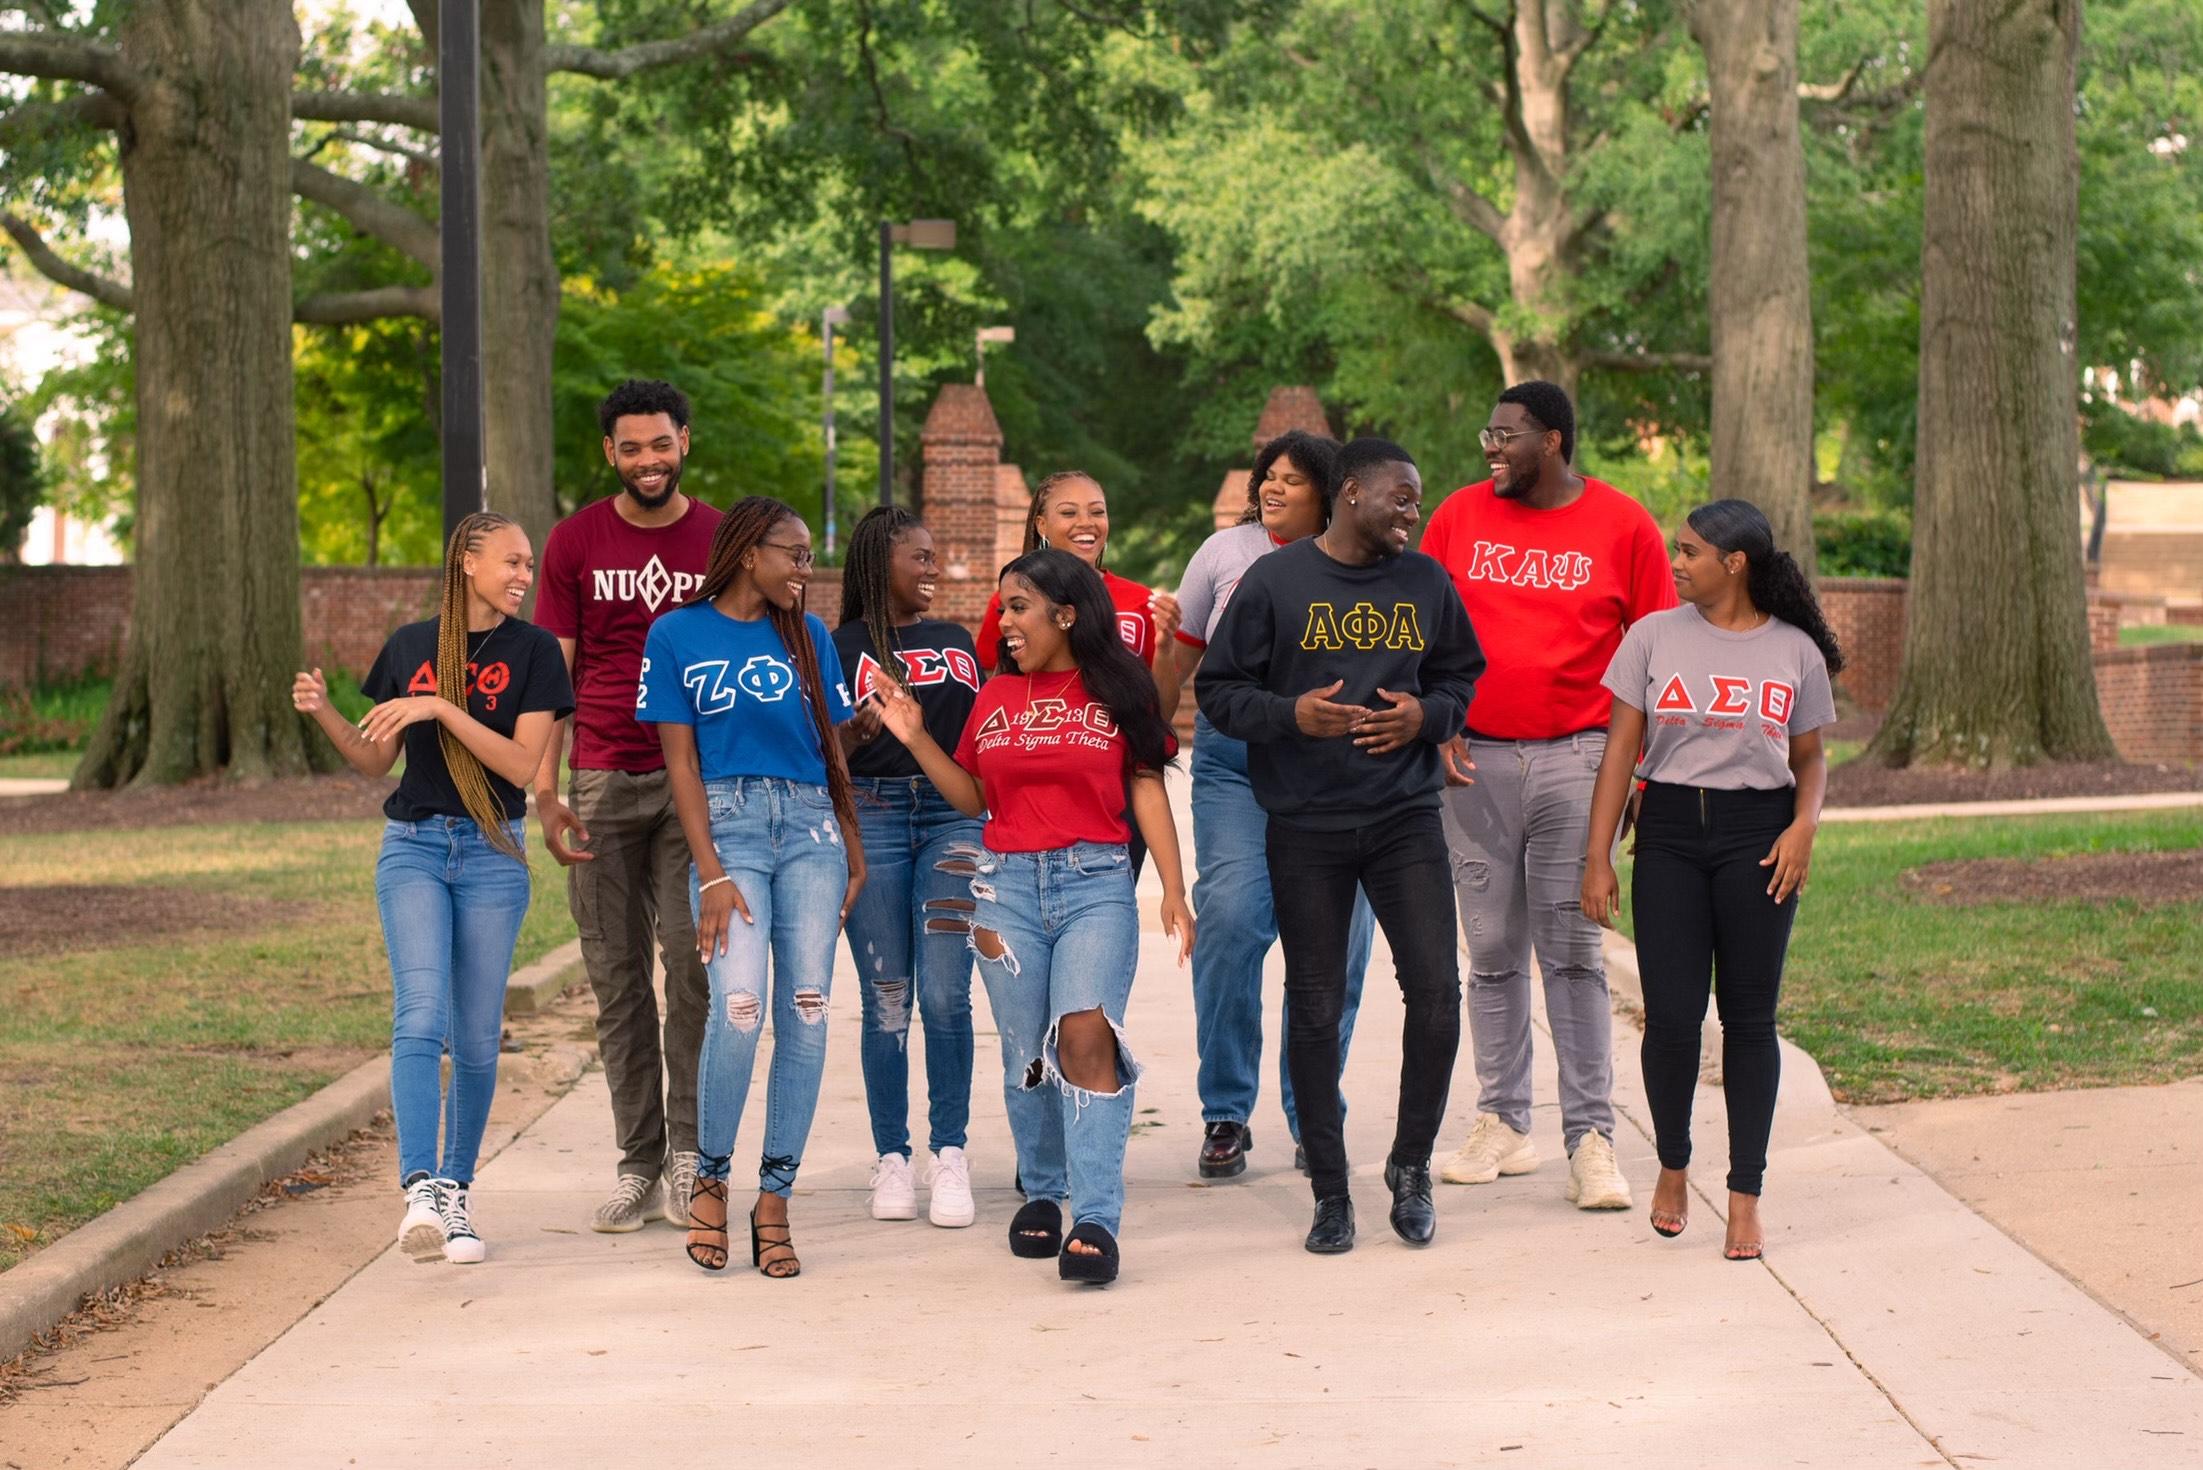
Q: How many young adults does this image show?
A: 10